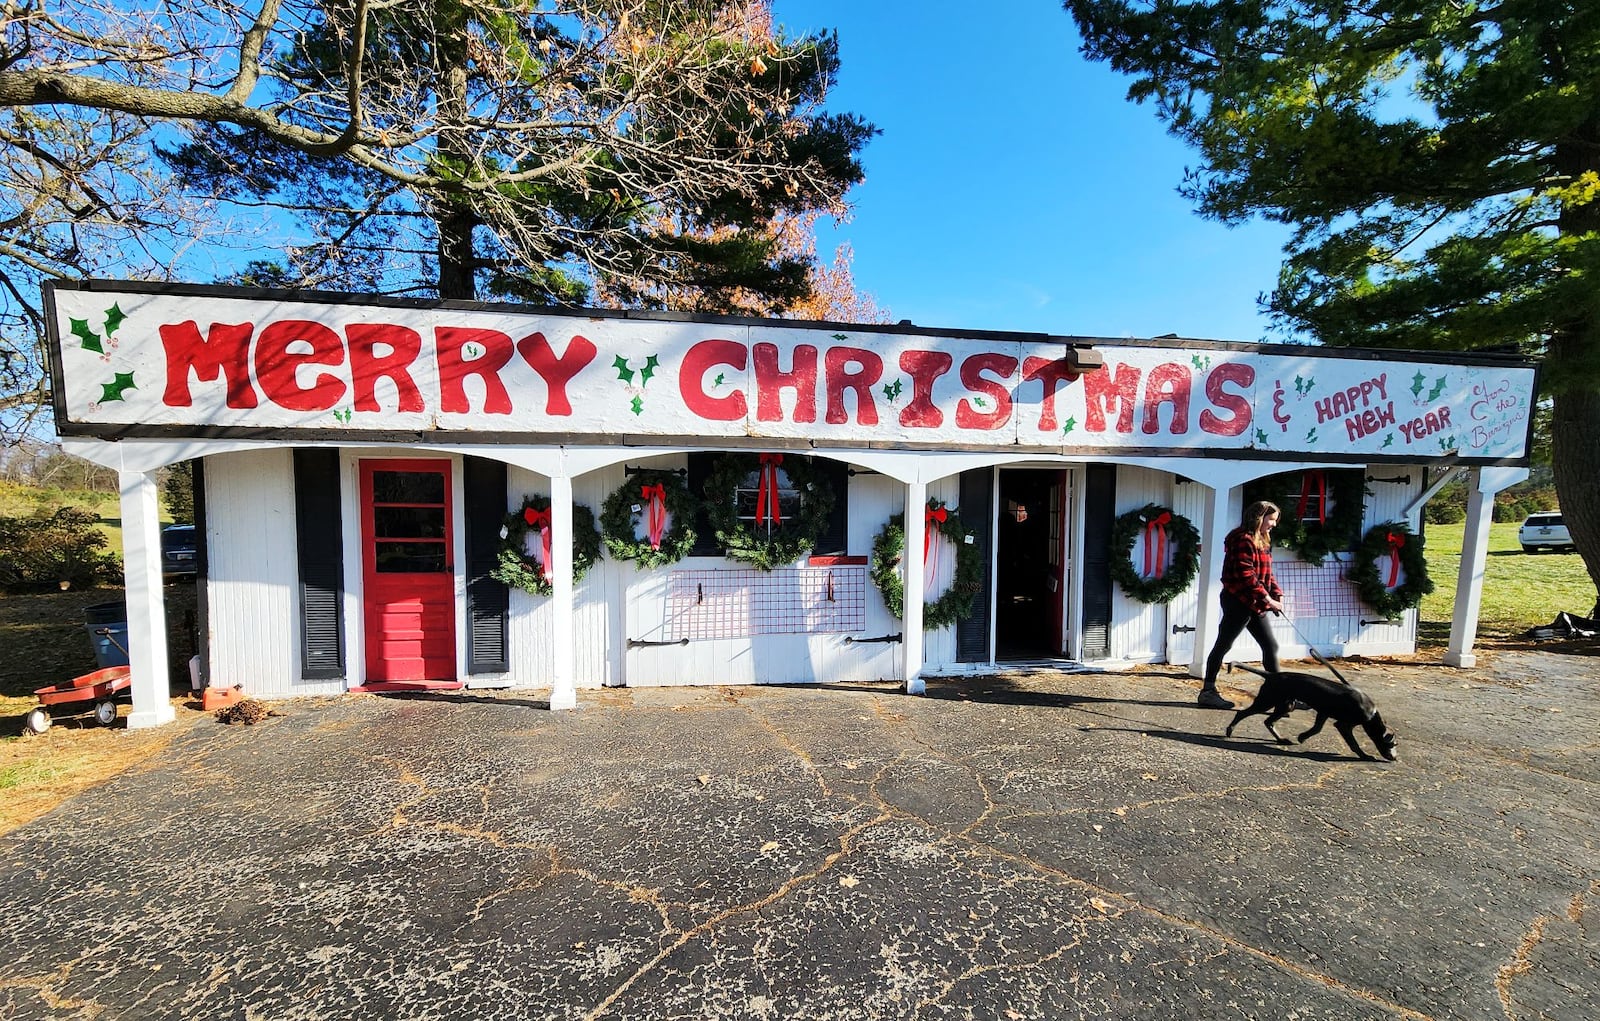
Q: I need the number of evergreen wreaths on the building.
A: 7